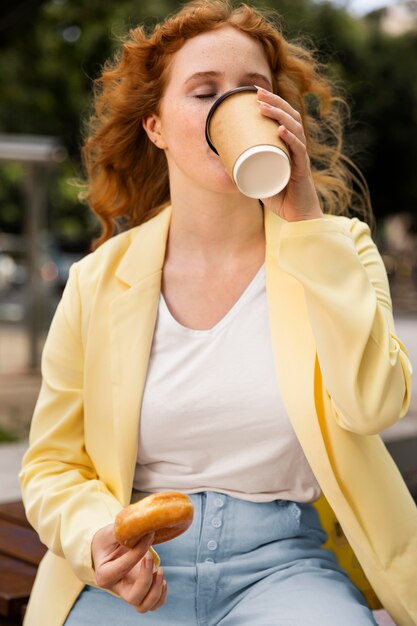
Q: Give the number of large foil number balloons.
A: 0